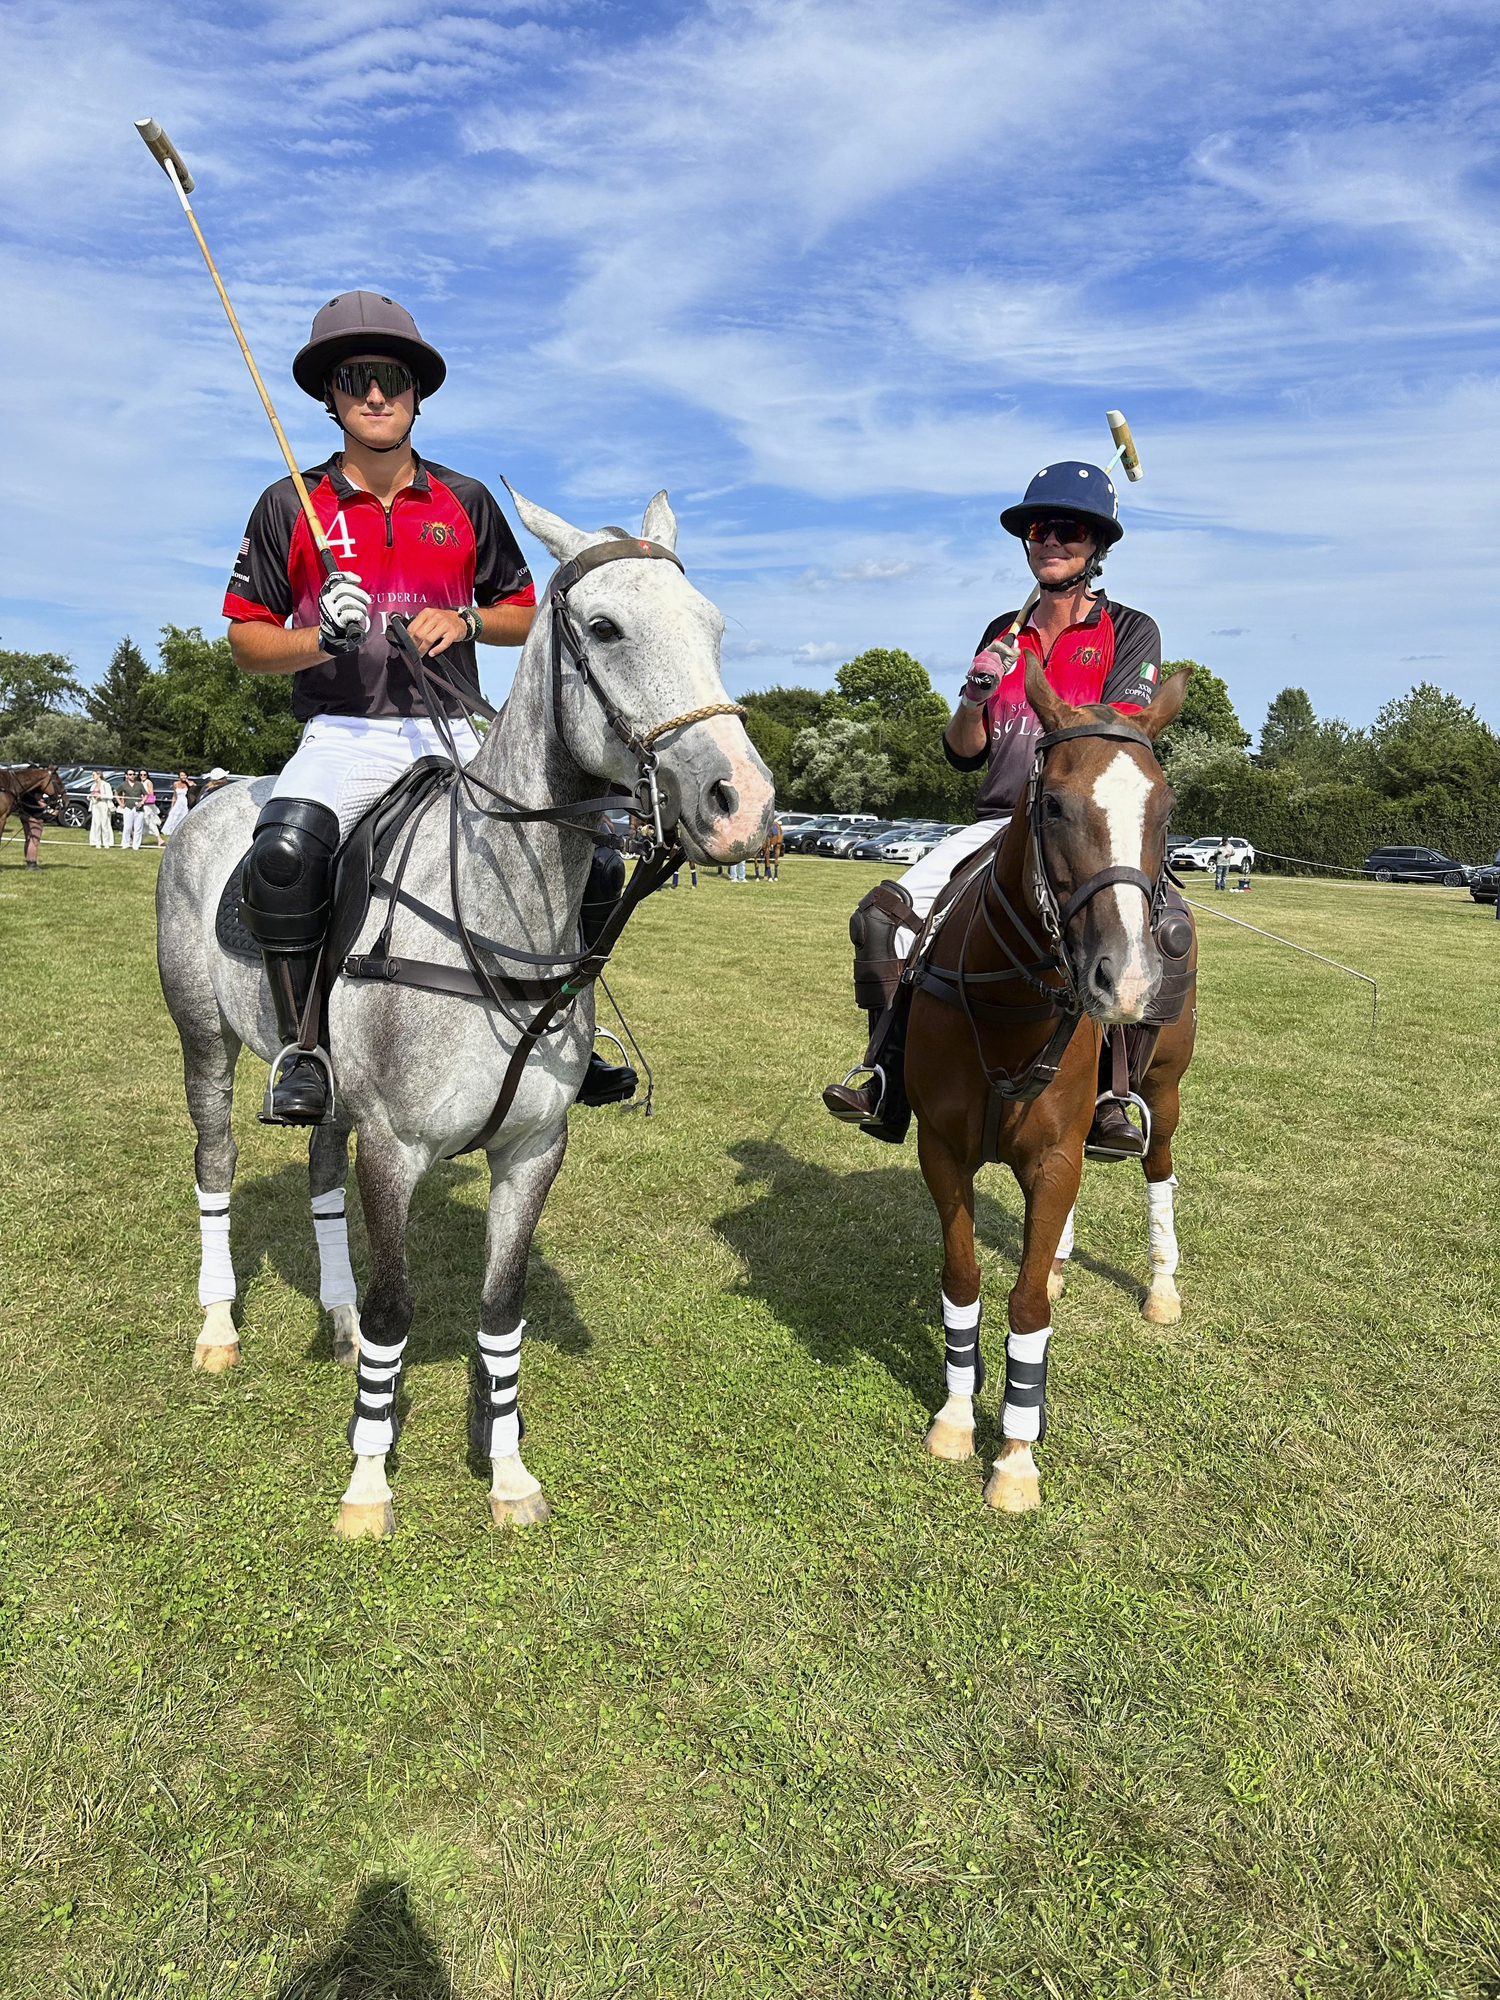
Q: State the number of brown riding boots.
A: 2